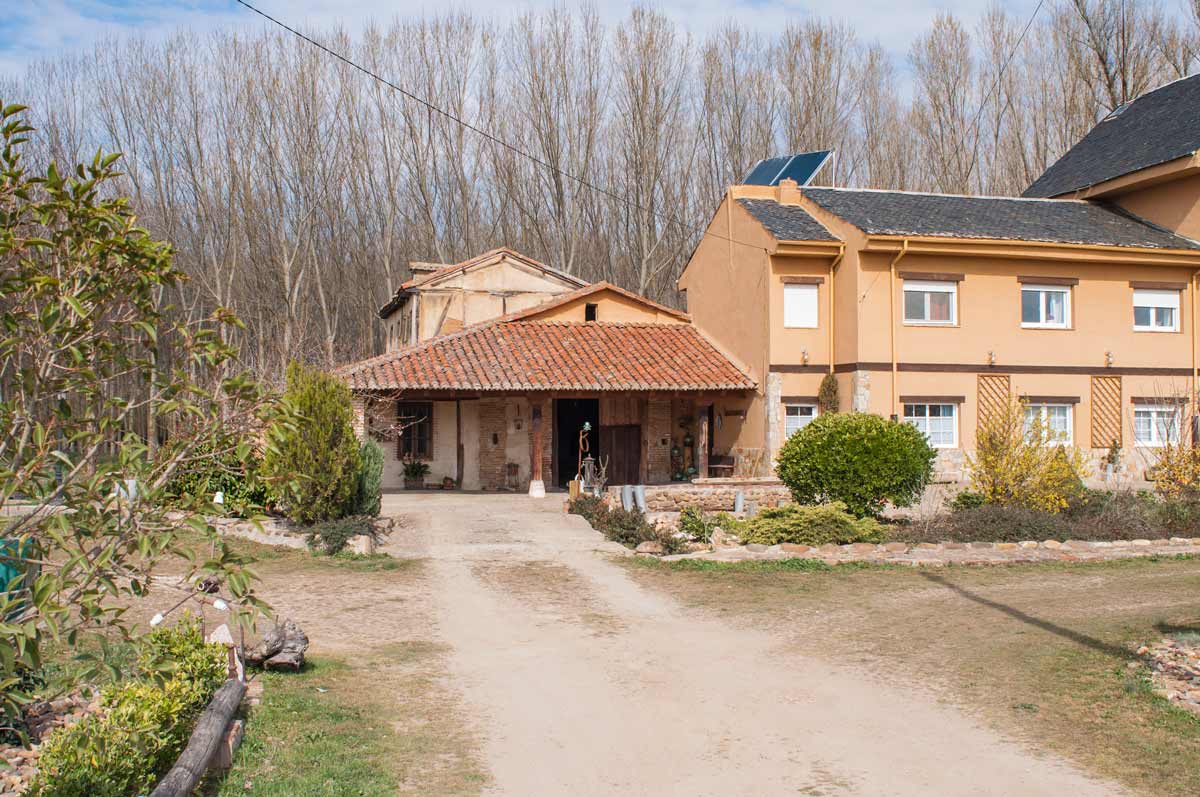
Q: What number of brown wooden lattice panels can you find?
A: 2